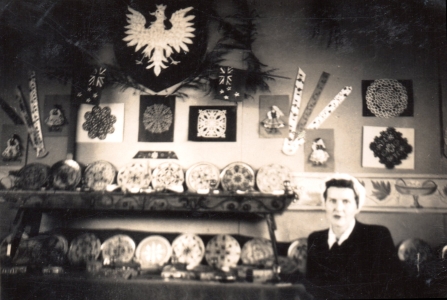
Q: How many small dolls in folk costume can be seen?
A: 4